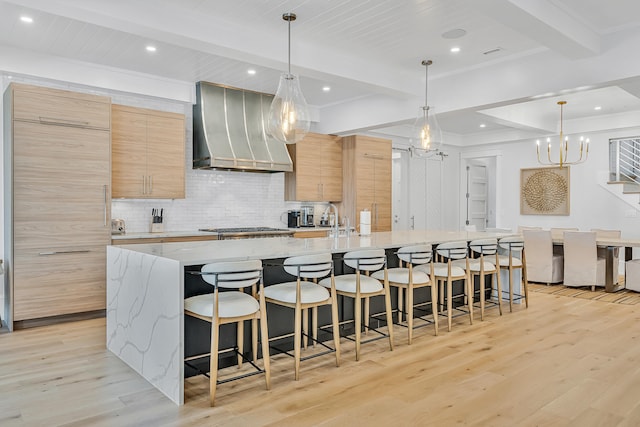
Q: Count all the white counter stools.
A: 7